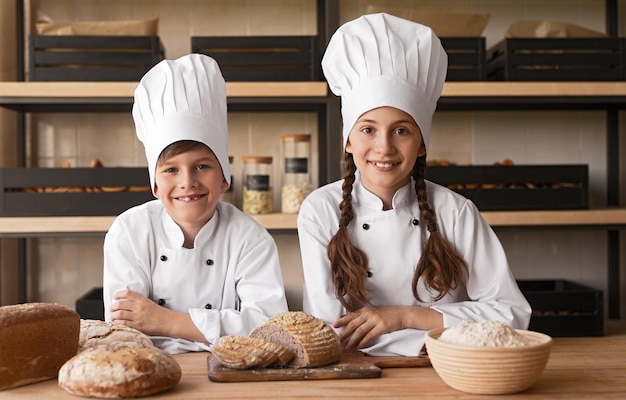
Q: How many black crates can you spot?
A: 8